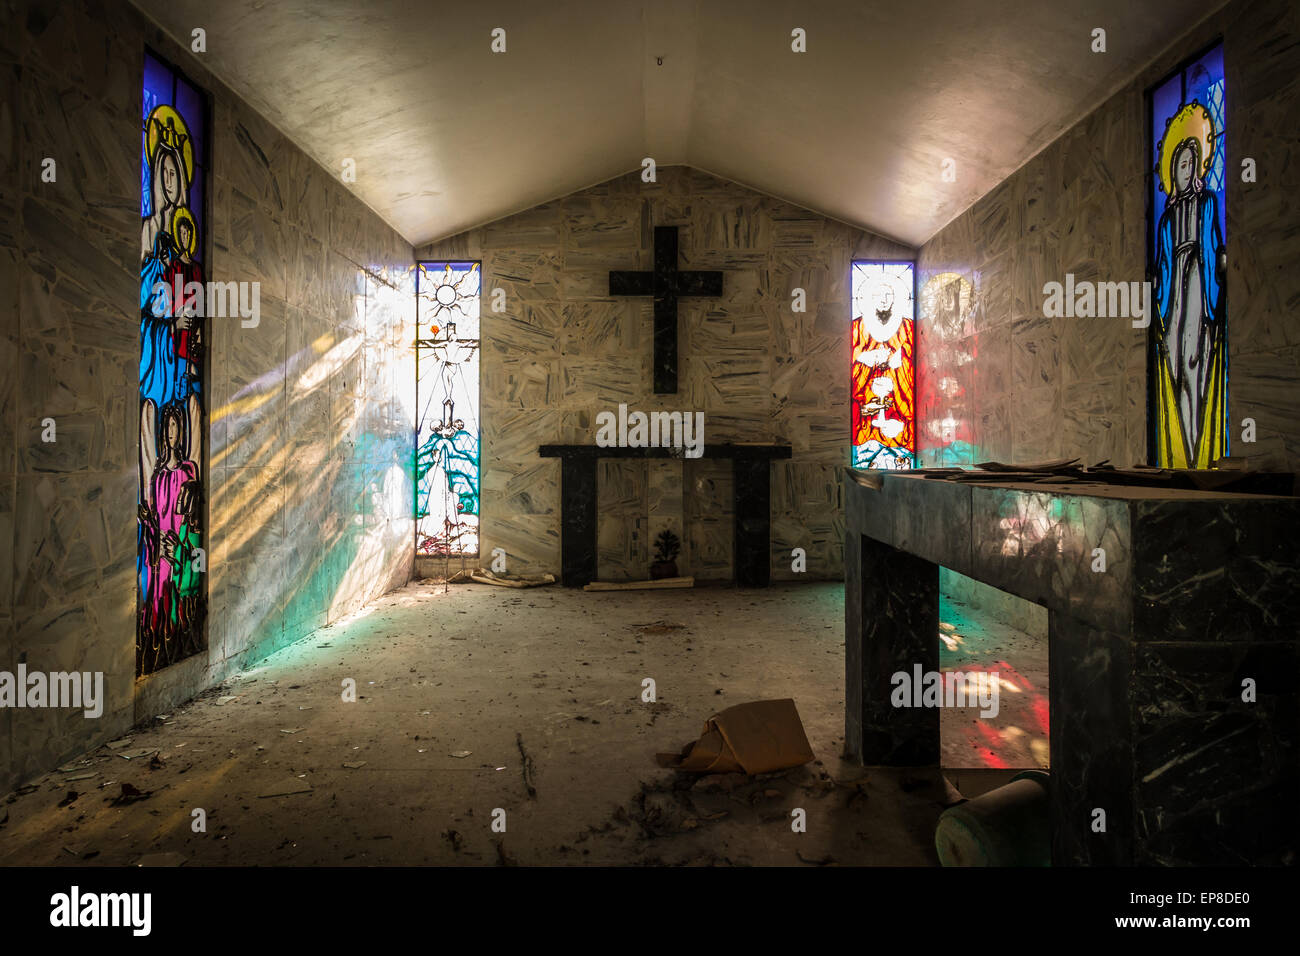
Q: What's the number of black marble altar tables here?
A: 2